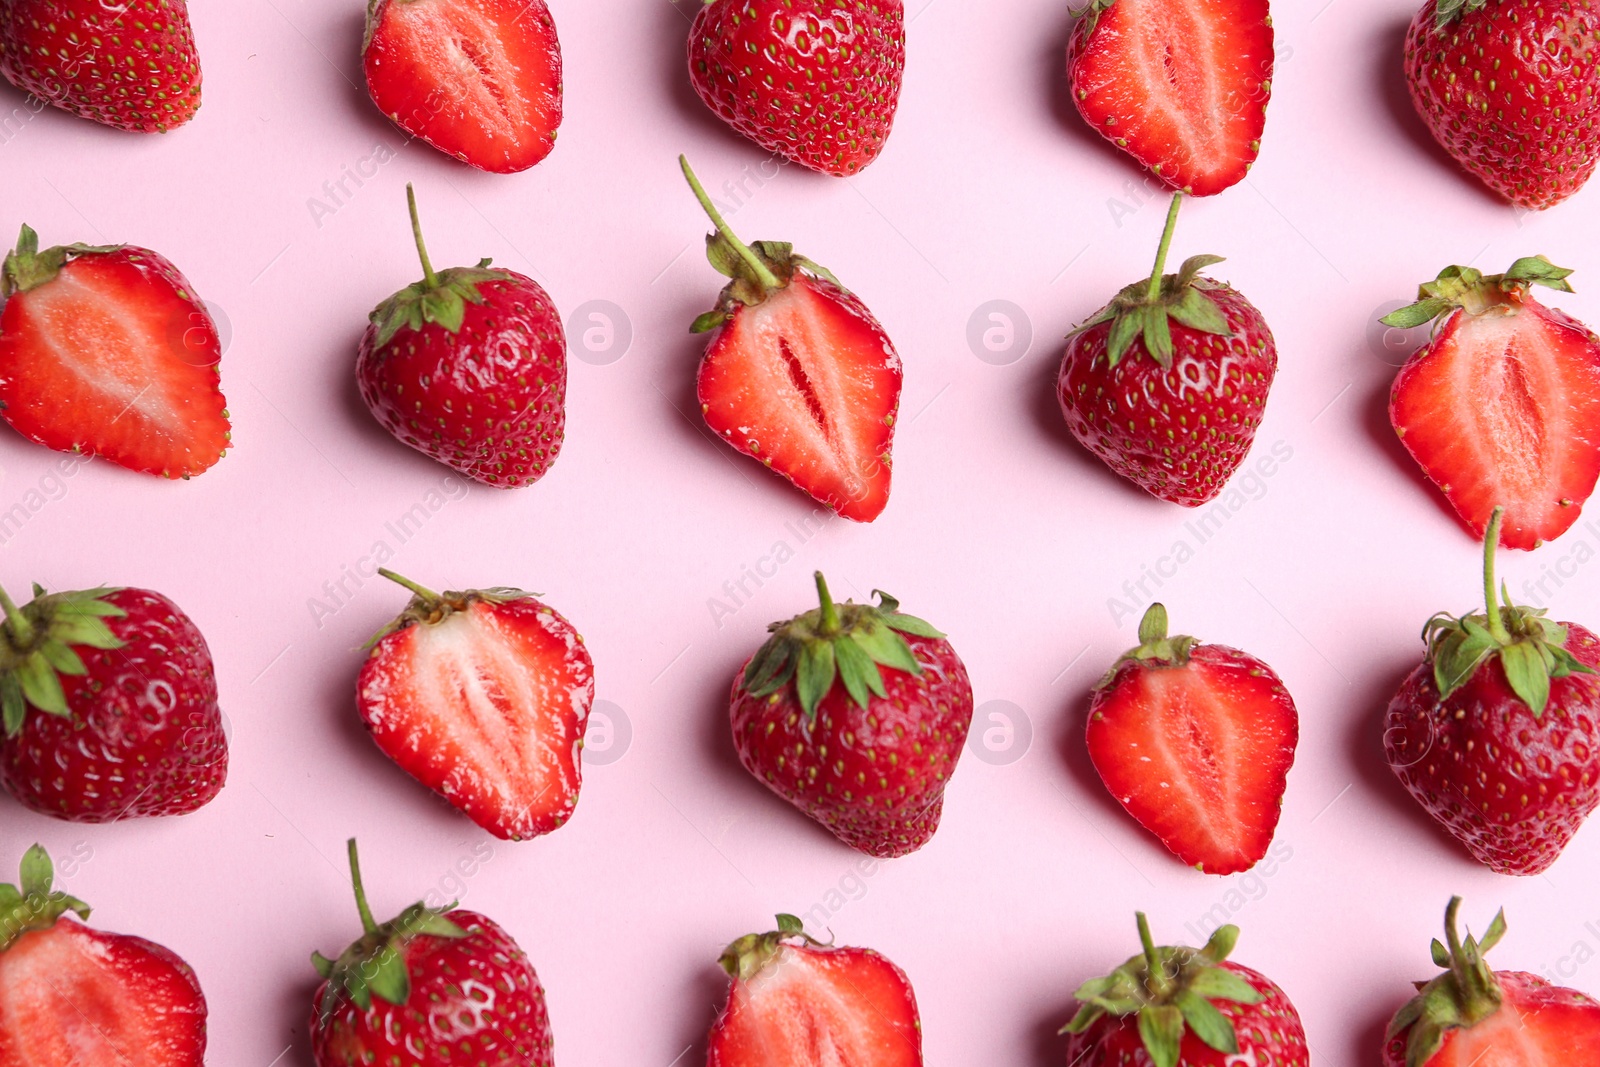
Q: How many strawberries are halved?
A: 10